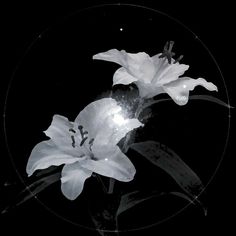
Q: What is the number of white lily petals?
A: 12